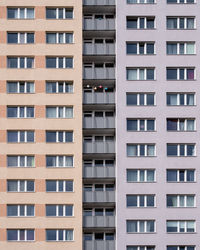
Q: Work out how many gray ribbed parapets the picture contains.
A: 11